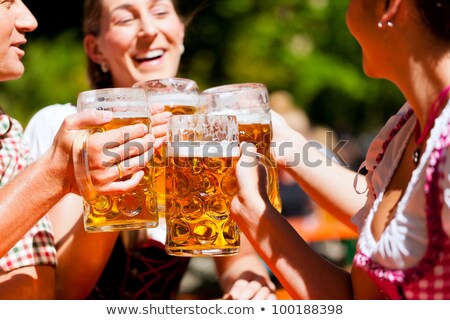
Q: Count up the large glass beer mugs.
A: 4